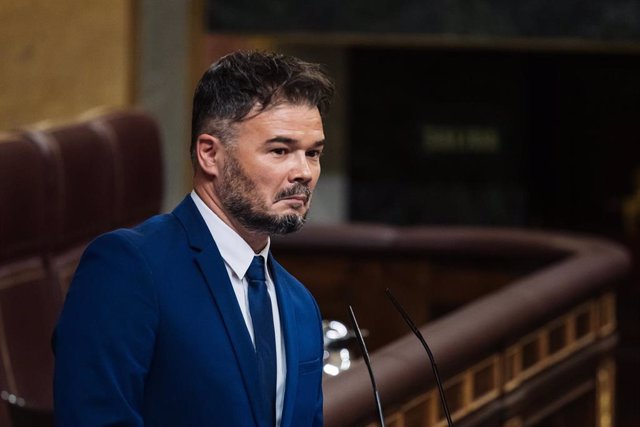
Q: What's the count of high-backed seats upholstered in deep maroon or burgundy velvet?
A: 3